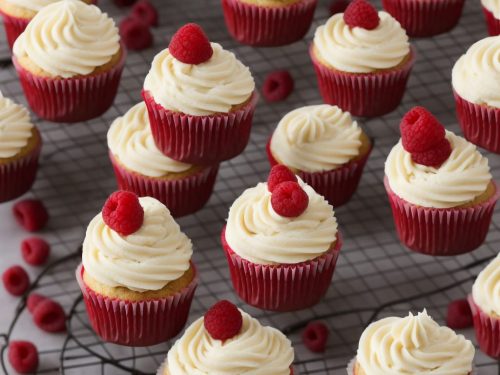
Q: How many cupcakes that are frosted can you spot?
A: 15